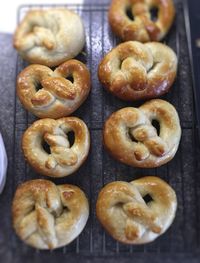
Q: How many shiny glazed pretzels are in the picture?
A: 8